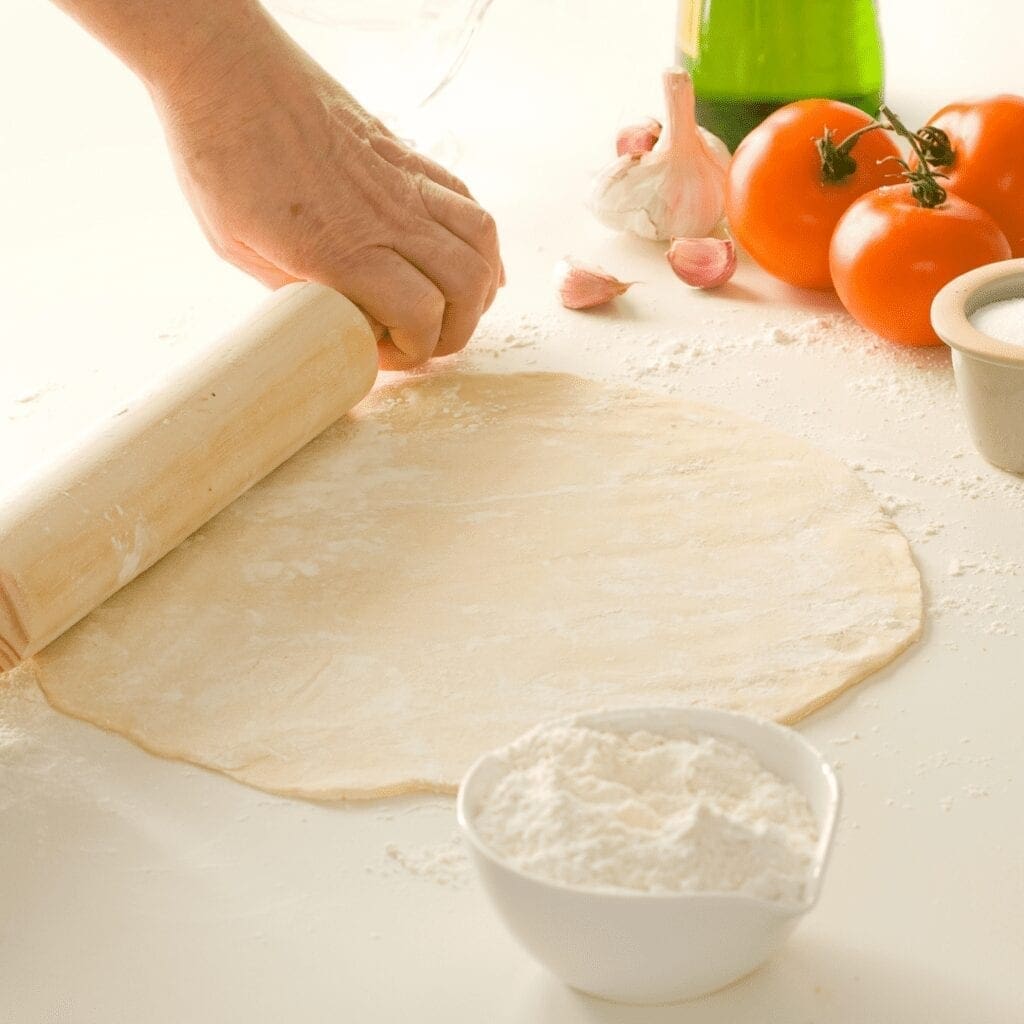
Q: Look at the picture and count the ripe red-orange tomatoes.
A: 3